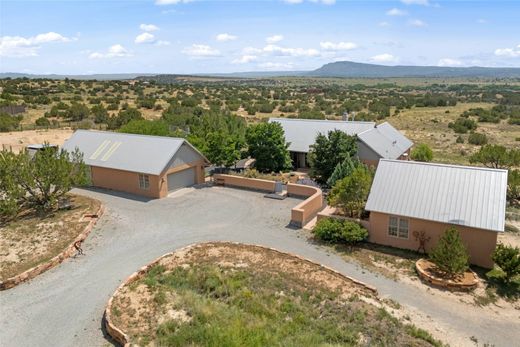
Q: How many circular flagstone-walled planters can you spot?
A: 1